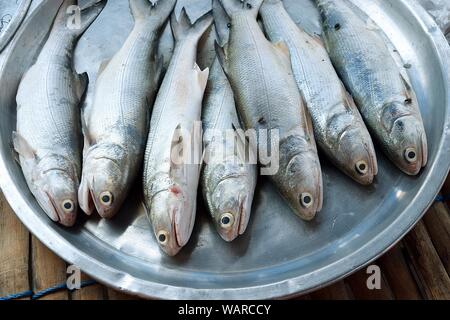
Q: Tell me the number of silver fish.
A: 7